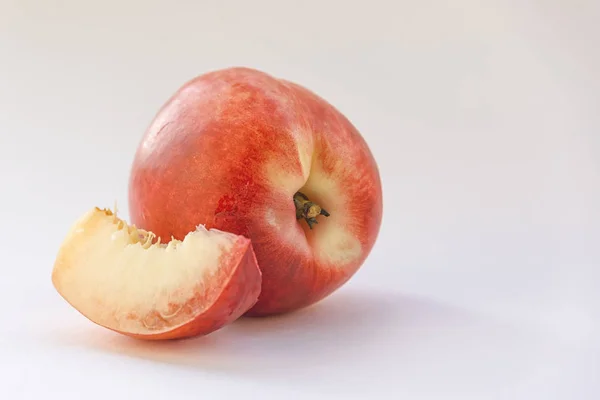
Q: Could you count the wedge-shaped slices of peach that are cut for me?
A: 1